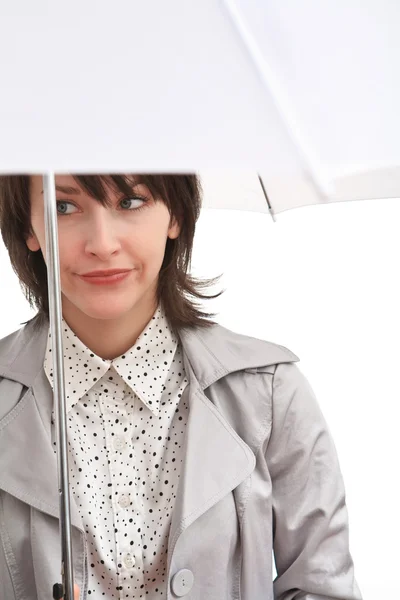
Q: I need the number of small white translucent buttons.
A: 3